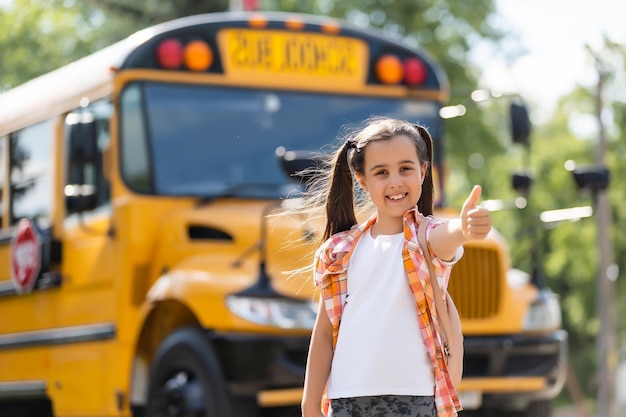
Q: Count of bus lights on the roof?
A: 7